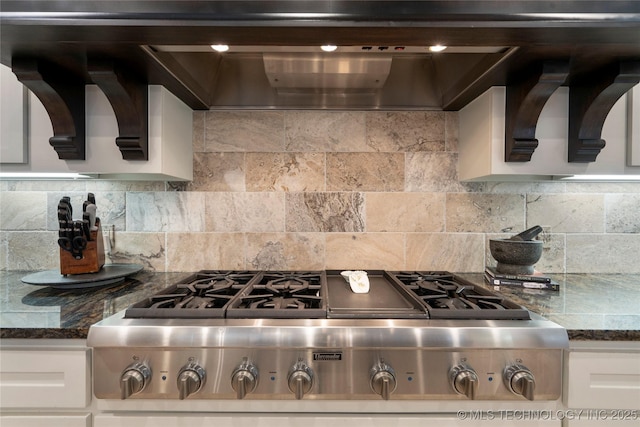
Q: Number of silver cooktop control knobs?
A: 7